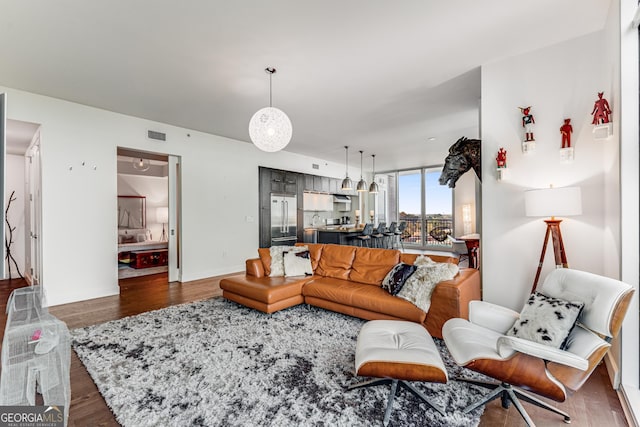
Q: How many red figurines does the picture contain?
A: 4